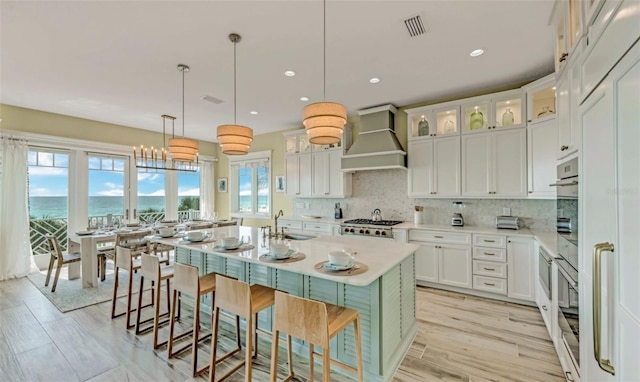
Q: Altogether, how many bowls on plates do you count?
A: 5